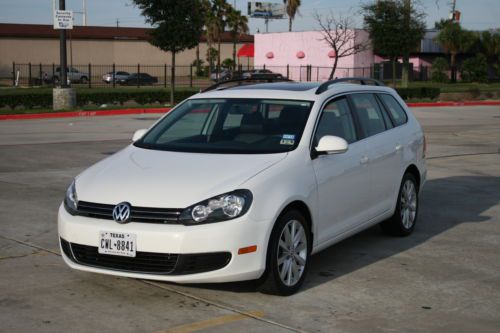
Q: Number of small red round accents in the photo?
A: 3